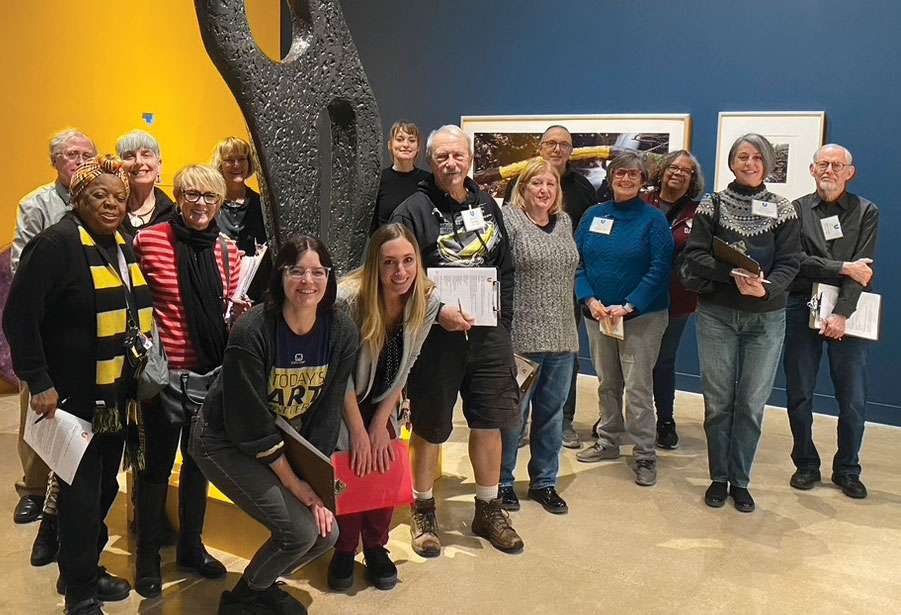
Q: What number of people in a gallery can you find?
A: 15